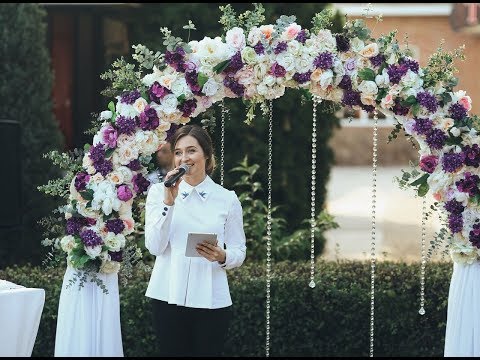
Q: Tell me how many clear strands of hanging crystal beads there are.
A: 5